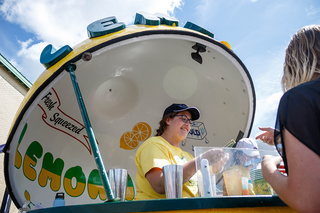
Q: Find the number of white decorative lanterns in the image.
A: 0